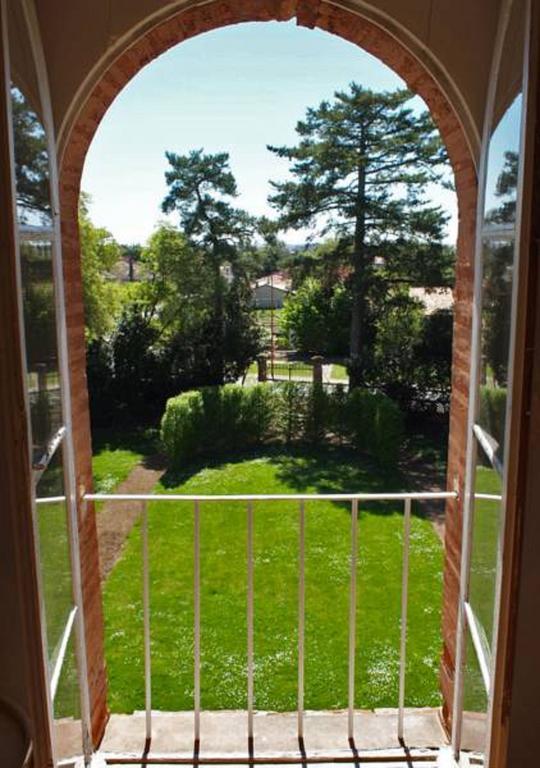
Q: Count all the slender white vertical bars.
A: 6